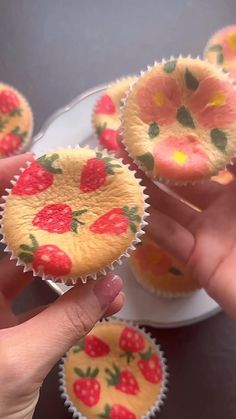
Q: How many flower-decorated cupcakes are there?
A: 3